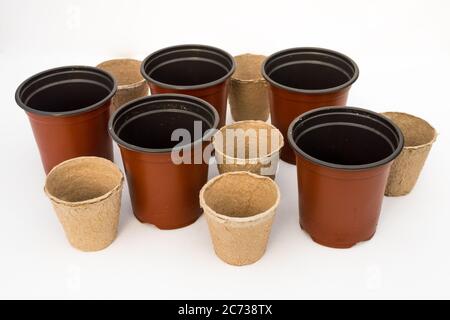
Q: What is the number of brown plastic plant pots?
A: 5